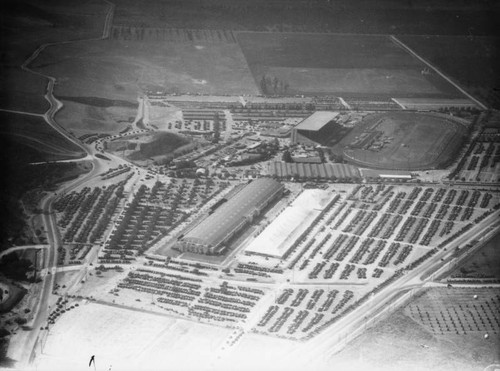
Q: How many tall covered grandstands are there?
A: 1